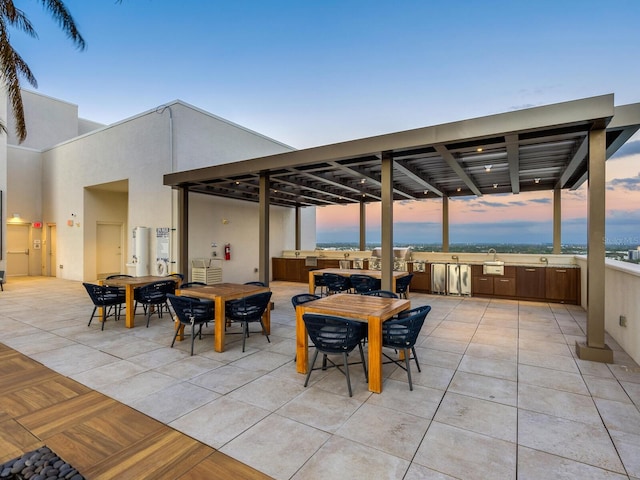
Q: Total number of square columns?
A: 8